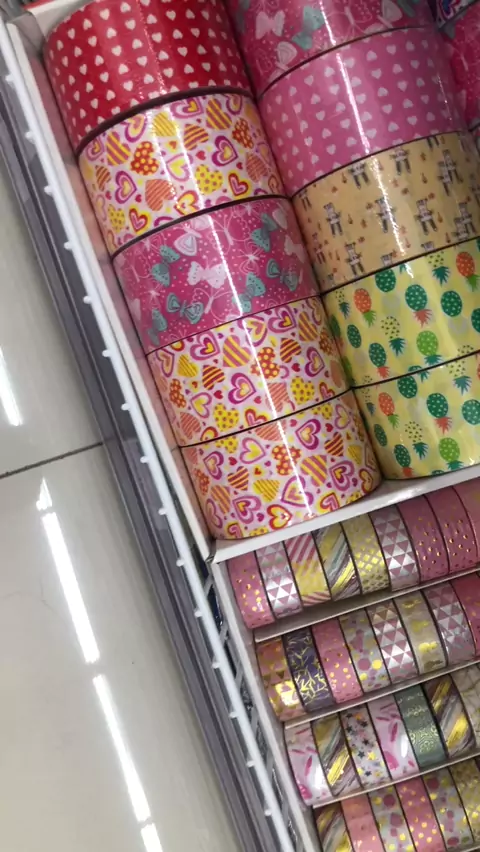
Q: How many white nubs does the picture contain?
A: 15